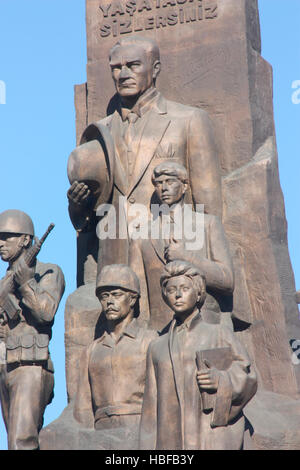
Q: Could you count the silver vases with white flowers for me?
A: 0